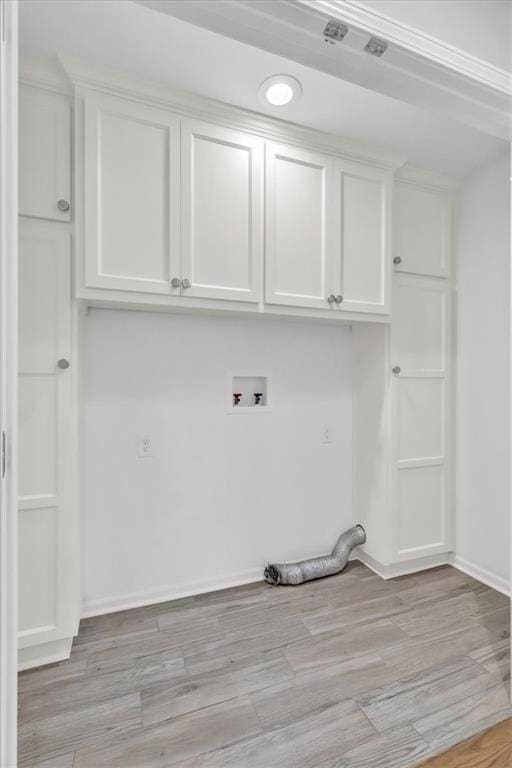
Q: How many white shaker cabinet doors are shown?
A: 8